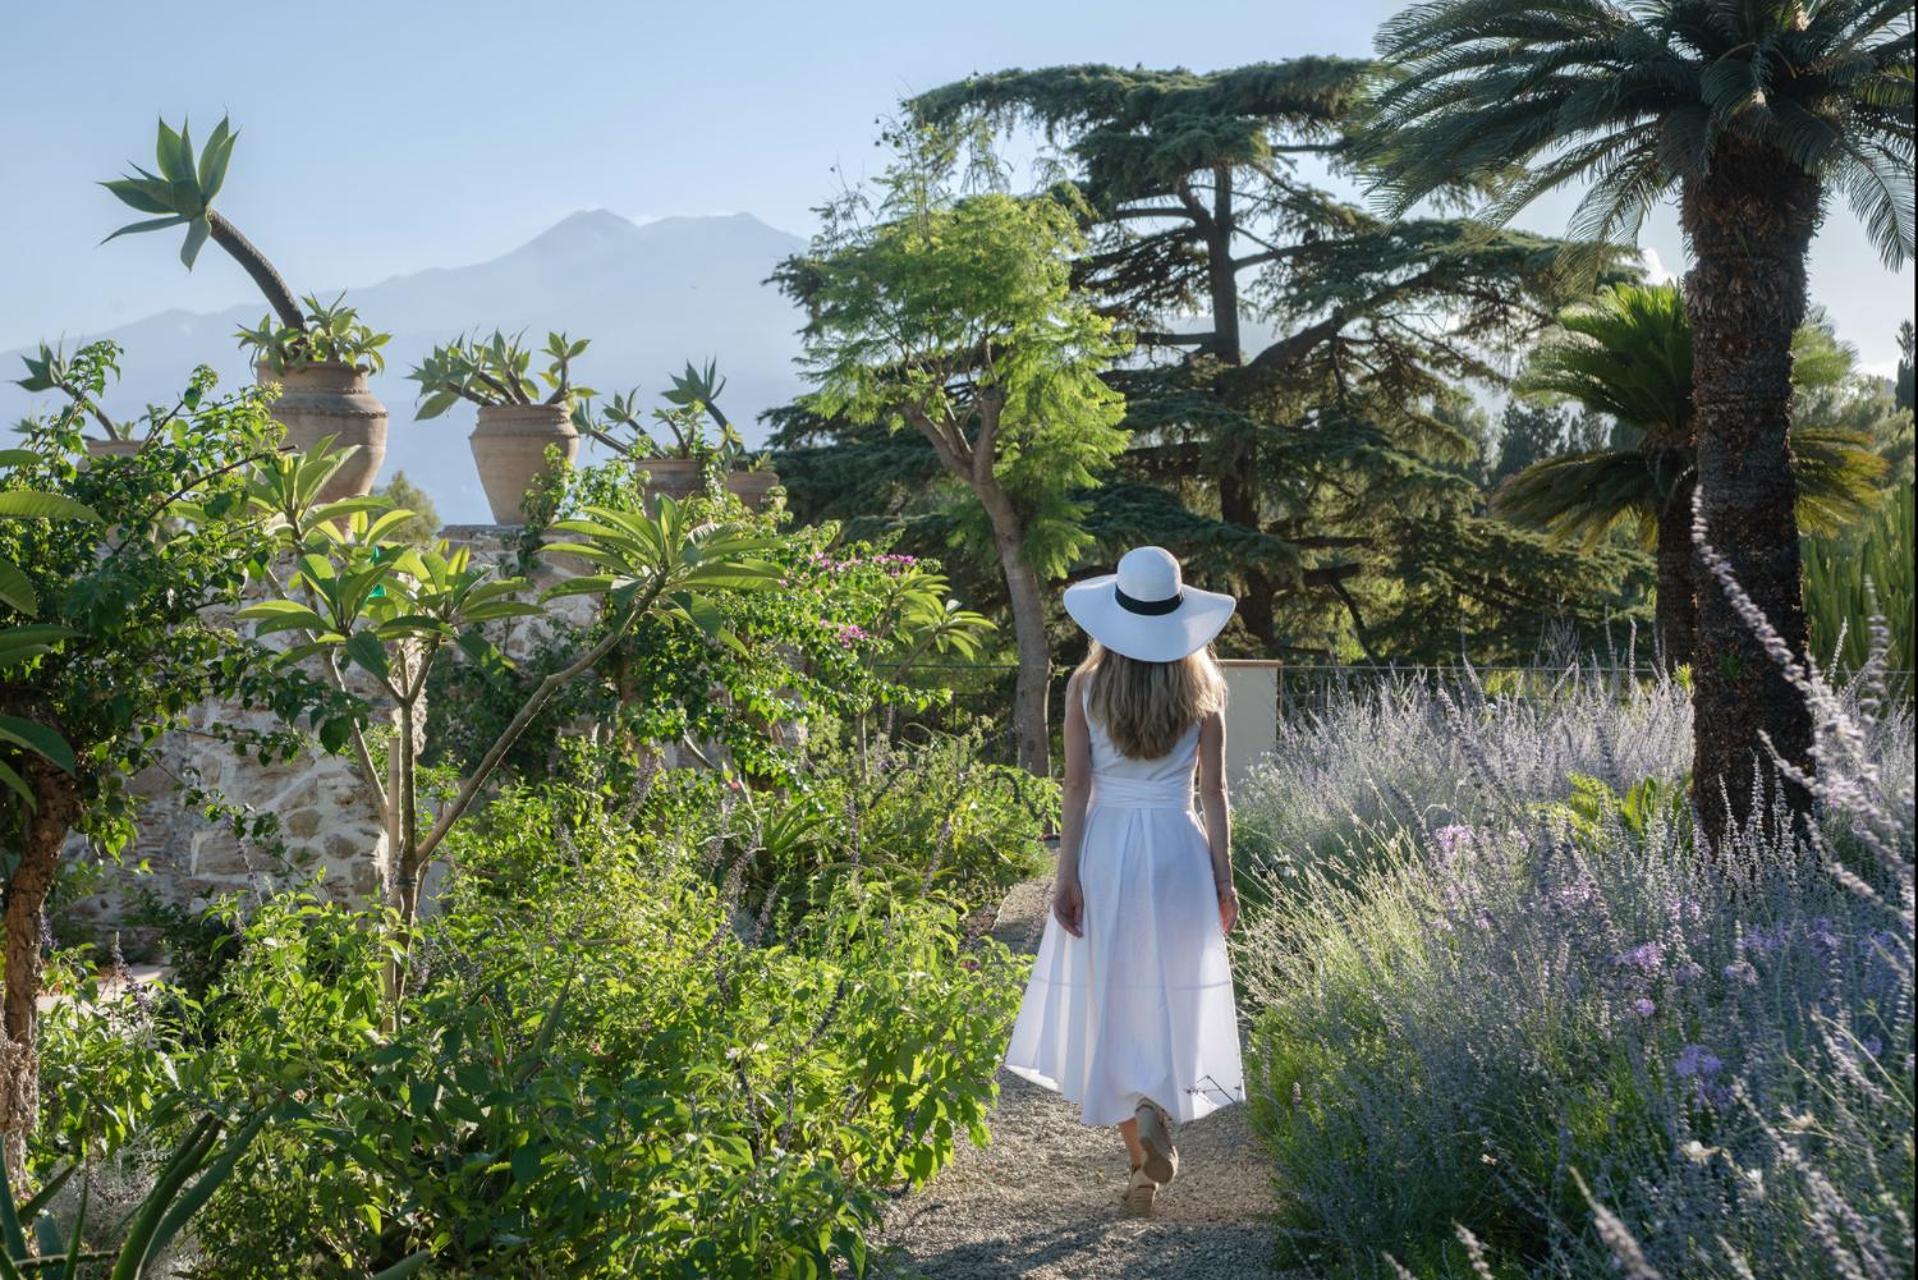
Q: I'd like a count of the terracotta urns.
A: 5